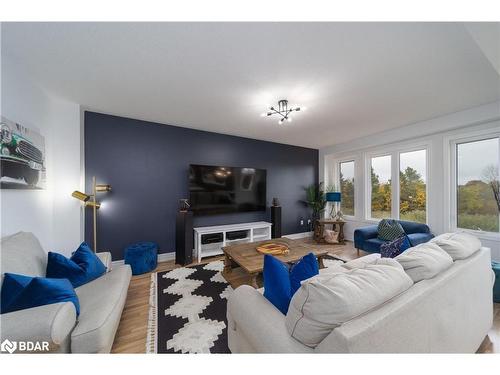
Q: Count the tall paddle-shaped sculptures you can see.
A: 0